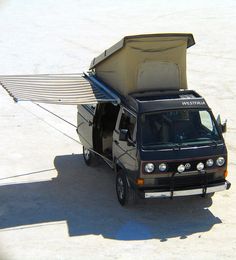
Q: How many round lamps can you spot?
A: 6